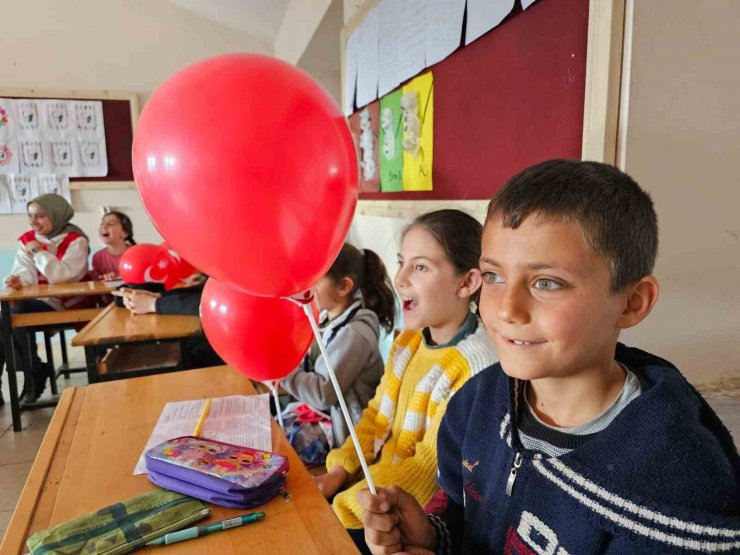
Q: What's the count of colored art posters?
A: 3